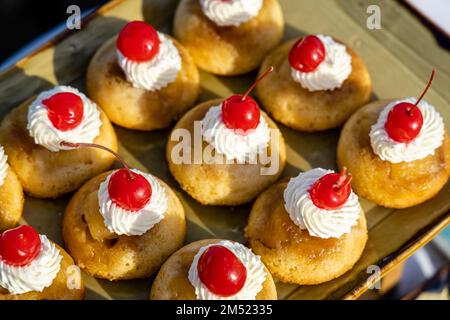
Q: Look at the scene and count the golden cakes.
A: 11